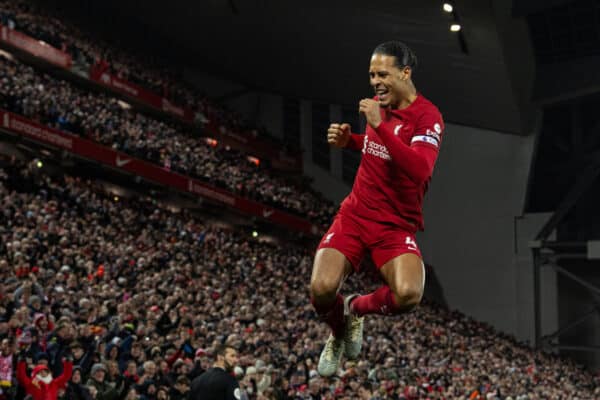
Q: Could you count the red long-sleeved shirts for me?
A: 2